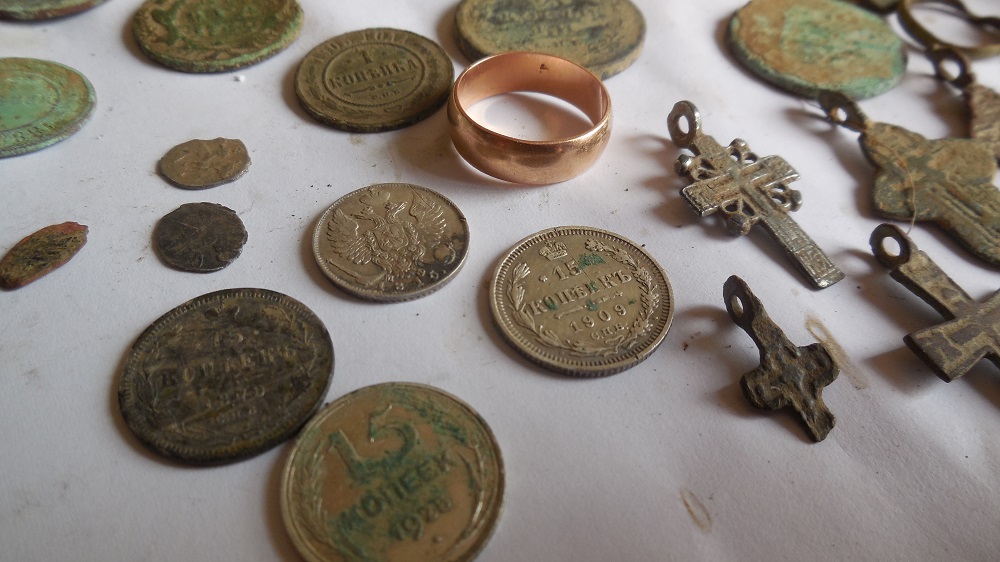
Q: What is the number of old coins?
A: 13